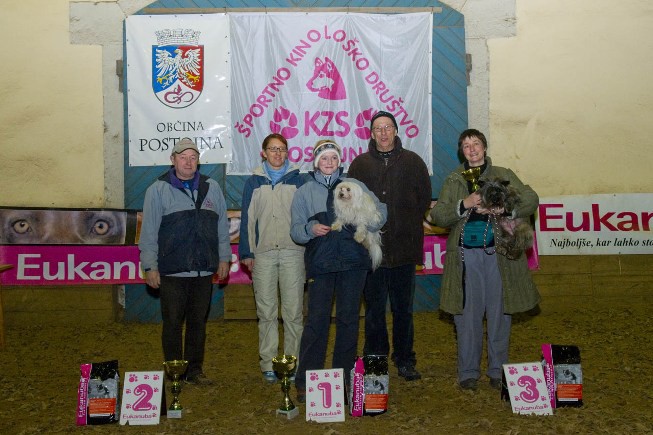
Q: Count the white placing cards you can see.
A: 3